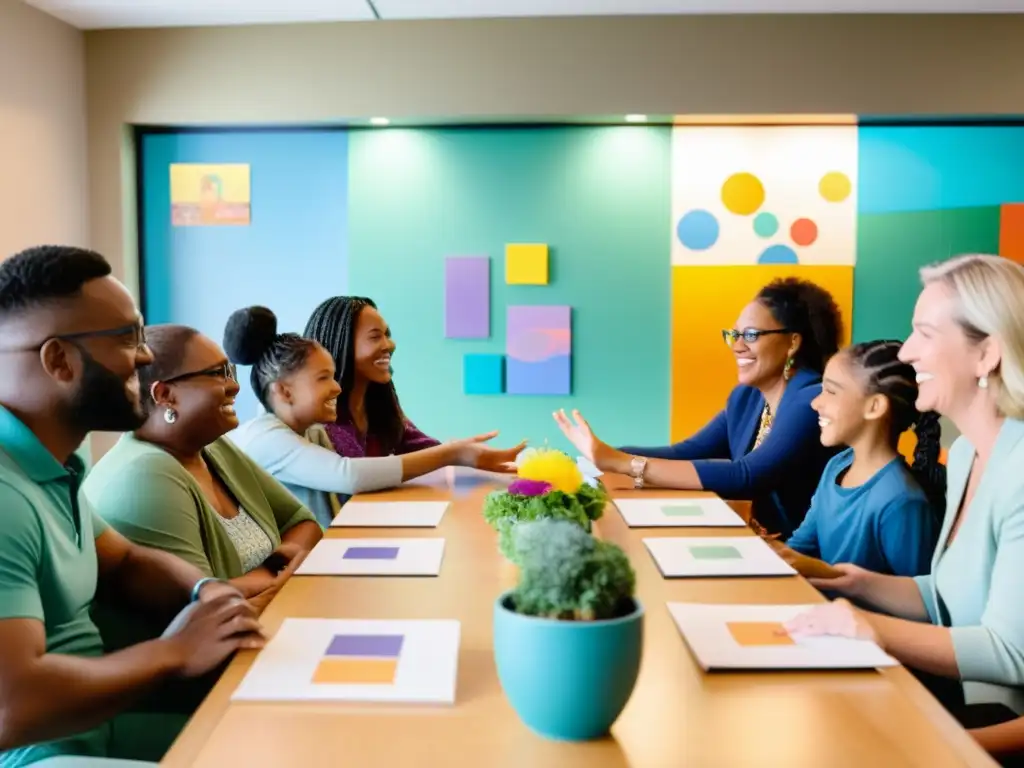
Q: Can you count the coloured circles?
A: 6